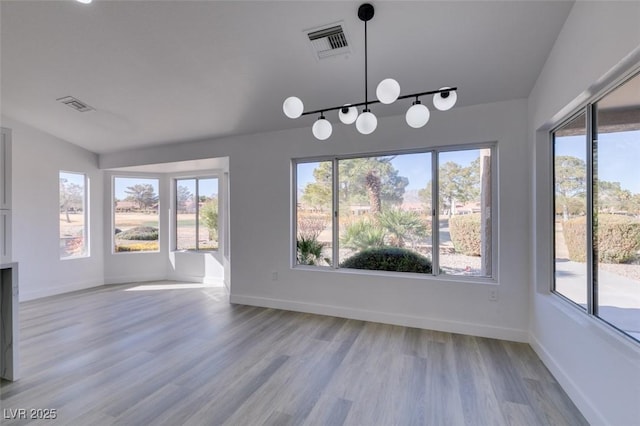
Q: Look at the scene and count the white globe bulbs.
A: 7